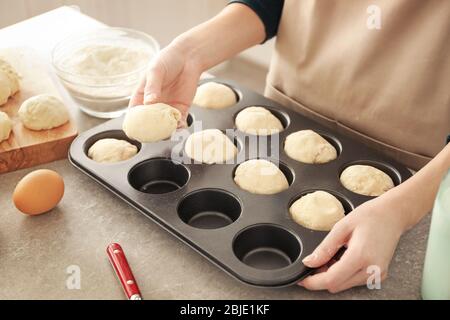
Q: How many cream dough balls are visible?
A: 12